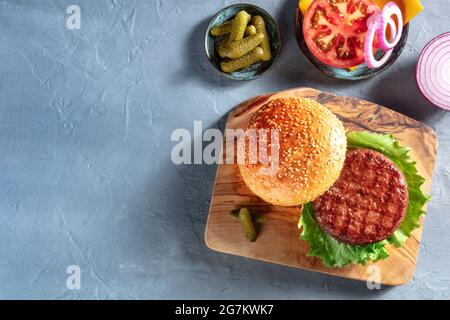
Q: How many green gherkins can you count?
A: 8